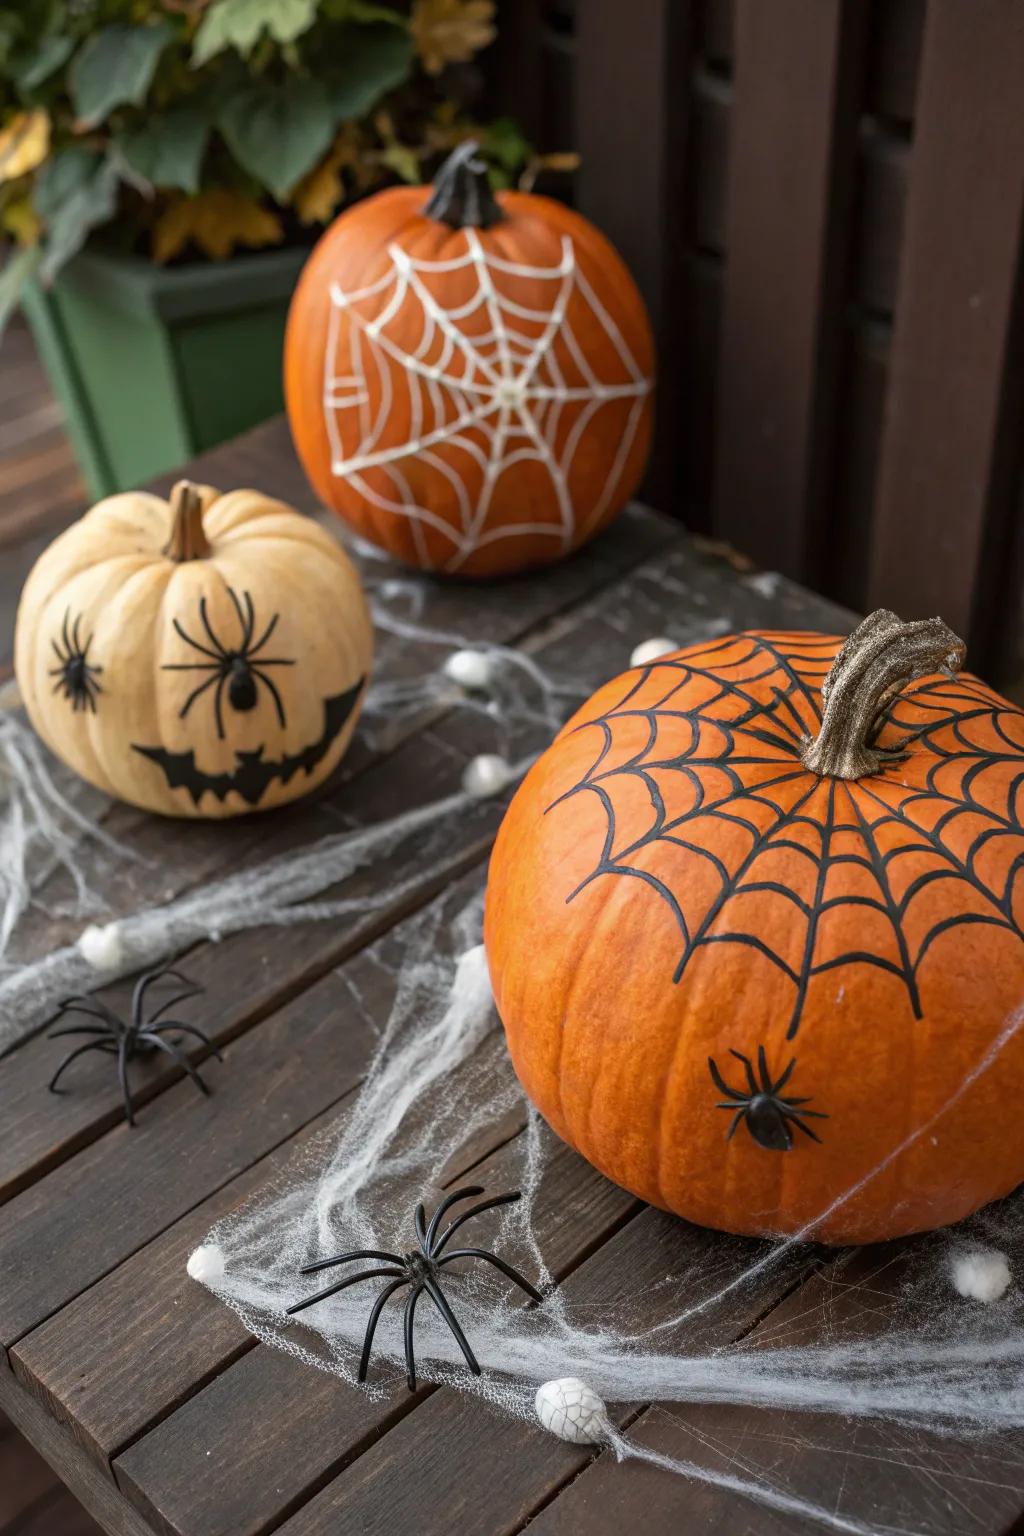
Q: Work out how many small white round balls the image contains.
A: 7